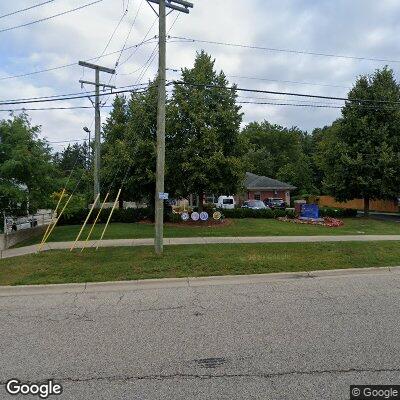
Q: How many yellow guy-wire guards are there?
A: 5